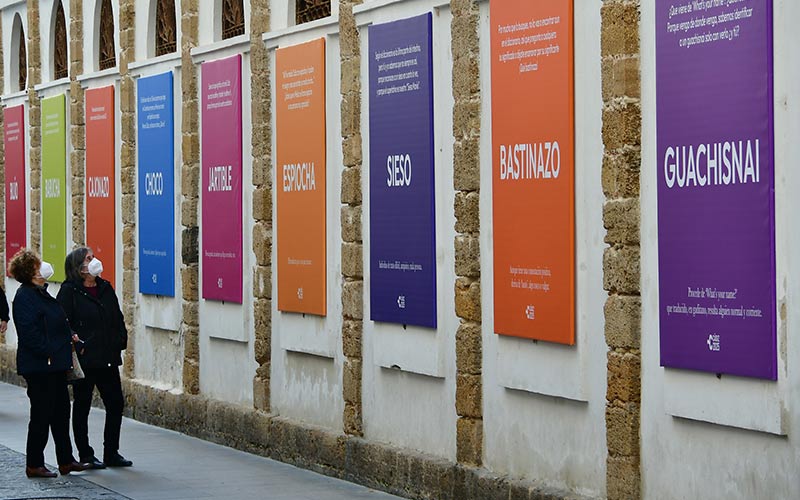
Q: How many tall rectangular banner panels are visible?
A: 9